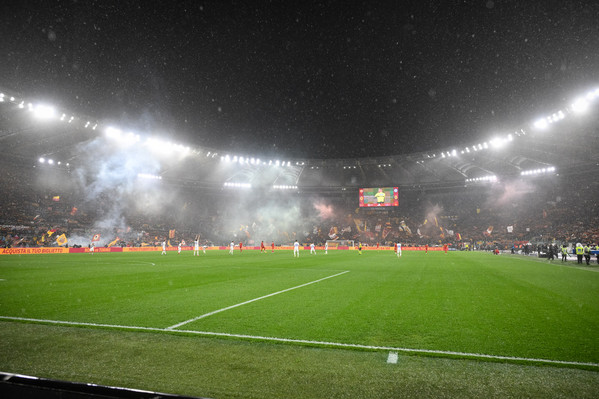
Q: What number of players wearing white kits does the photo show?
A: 10